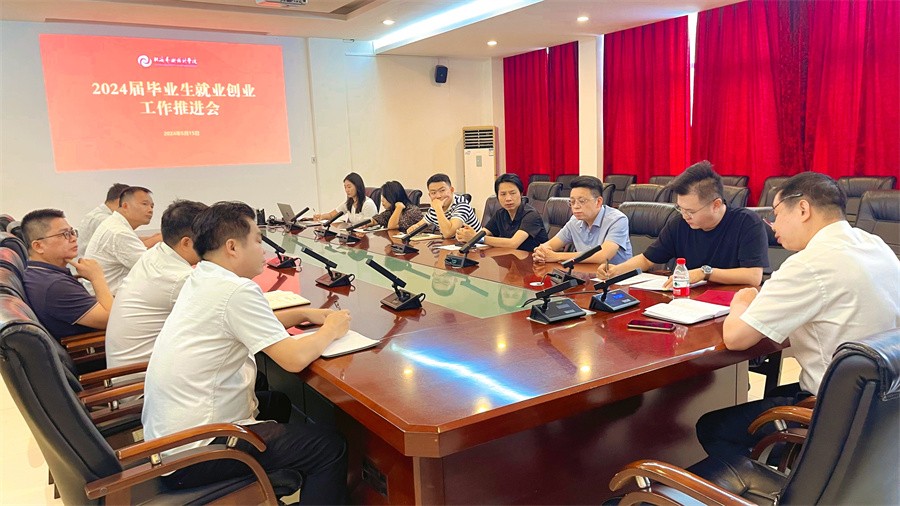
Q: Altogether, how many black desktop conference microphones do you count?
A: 11